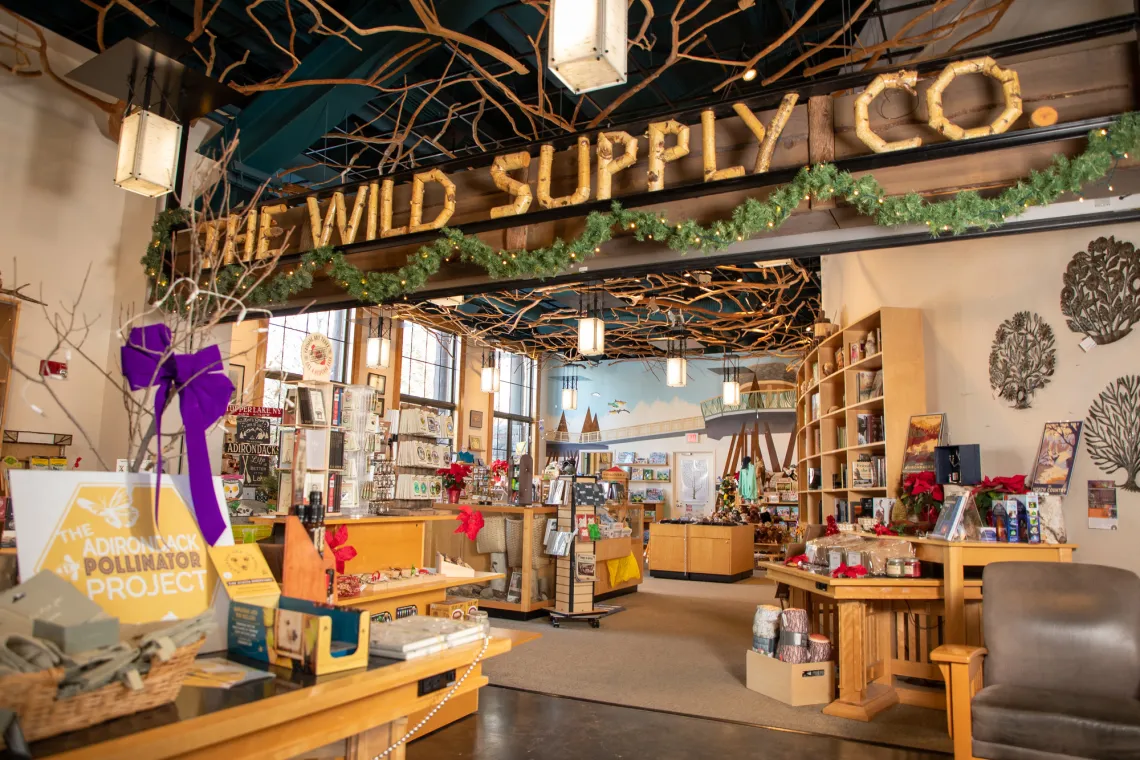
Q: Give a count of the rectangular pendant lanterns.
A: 8